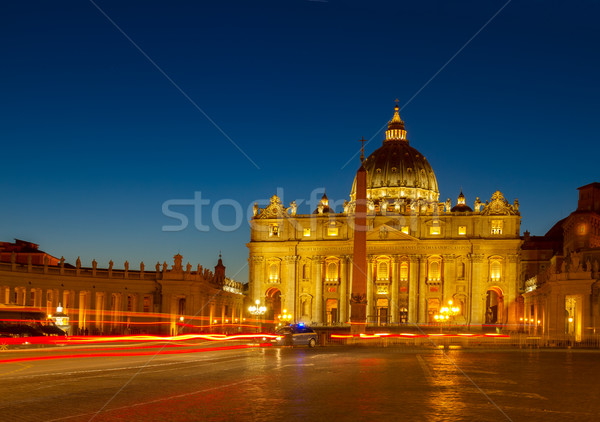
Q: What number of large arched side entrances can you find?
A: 2